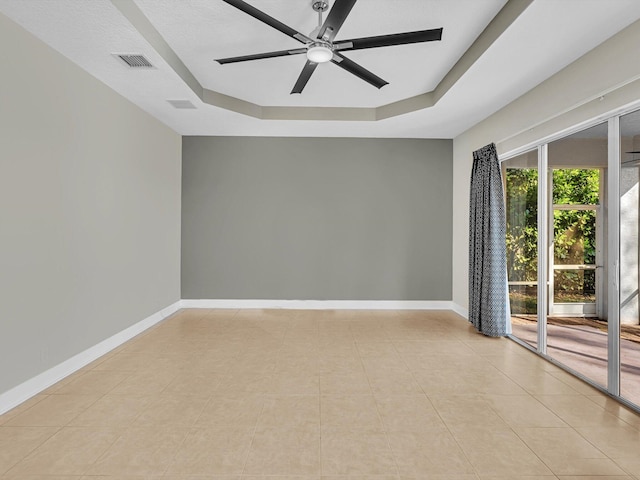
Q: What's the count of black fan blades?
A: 6